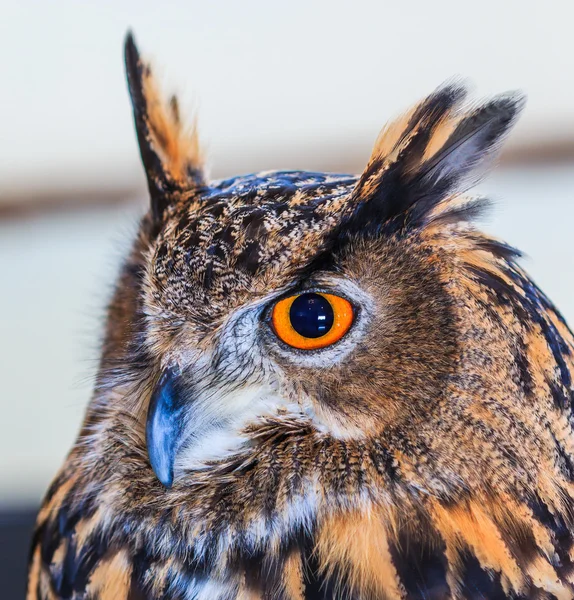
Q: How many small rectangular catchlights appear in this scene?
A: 2